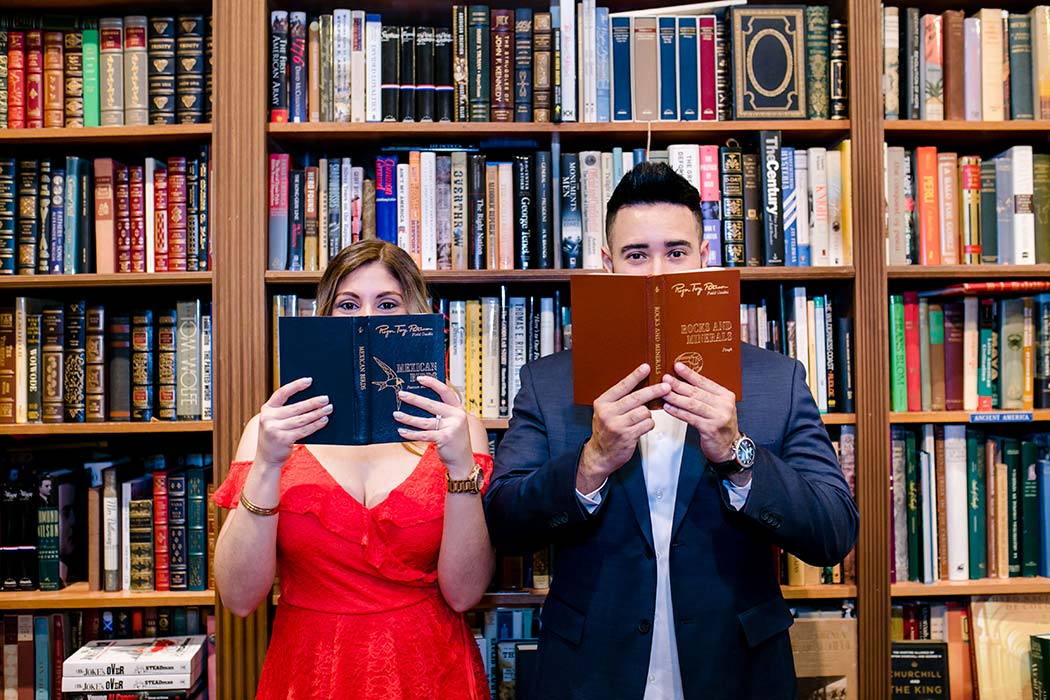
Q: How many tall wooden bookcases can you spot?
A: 3